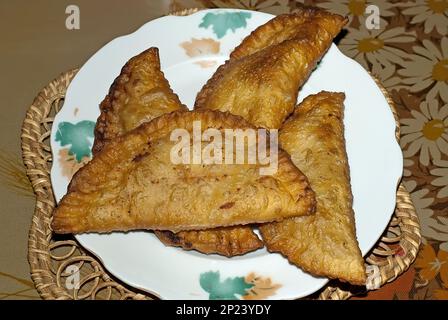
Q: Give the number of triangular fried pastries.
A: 4